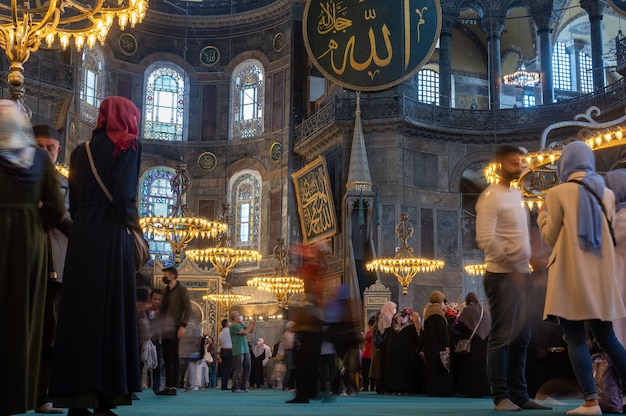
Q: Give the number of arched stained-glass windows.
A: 5